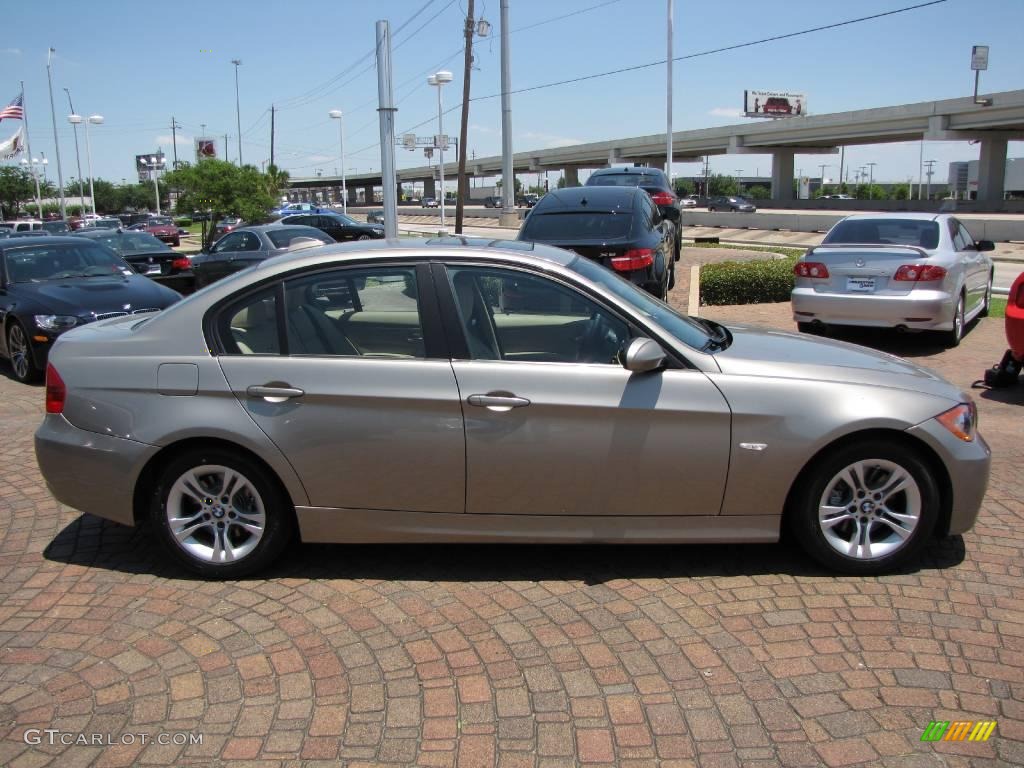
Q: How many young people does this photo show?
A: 0